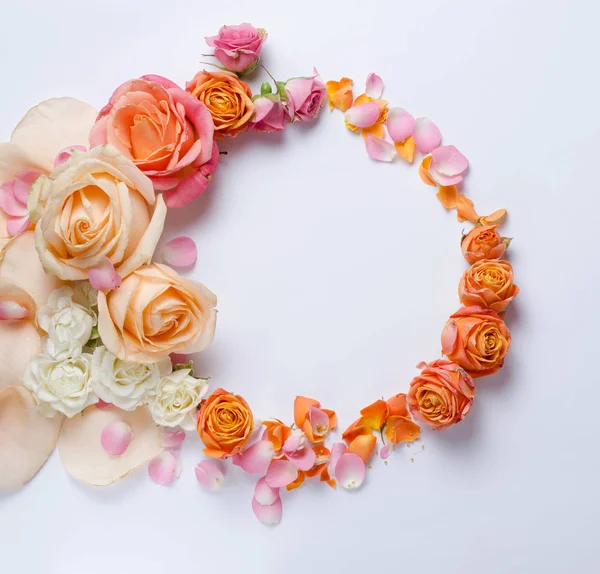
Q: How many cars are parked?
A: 0